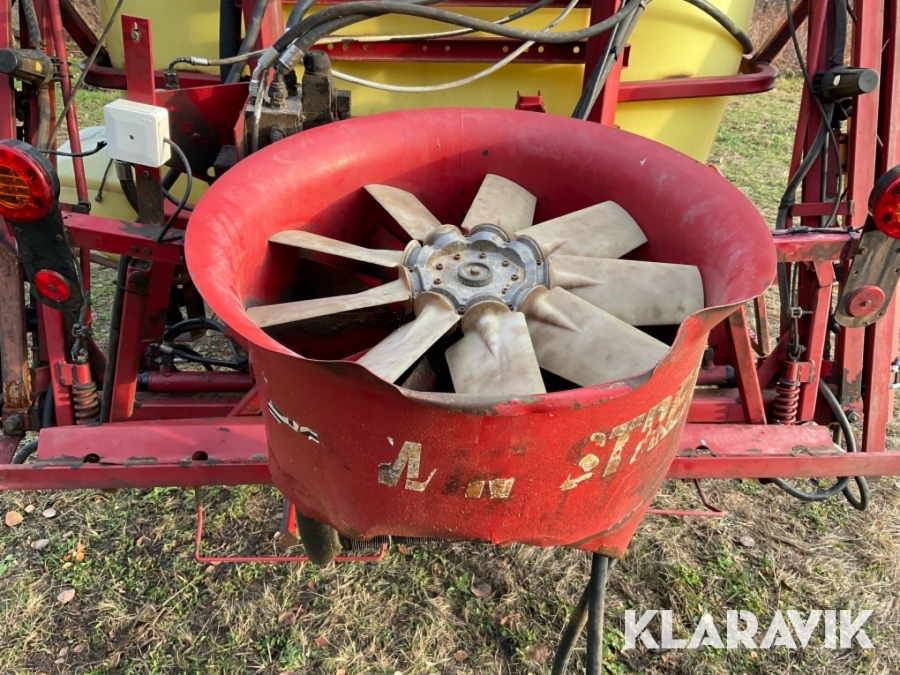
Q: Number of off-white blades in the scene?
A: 9